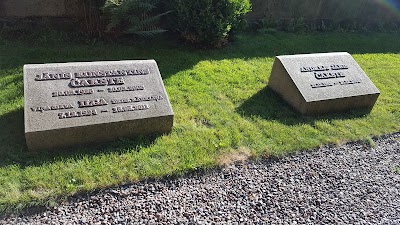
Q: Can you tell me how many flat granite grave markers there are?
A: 2